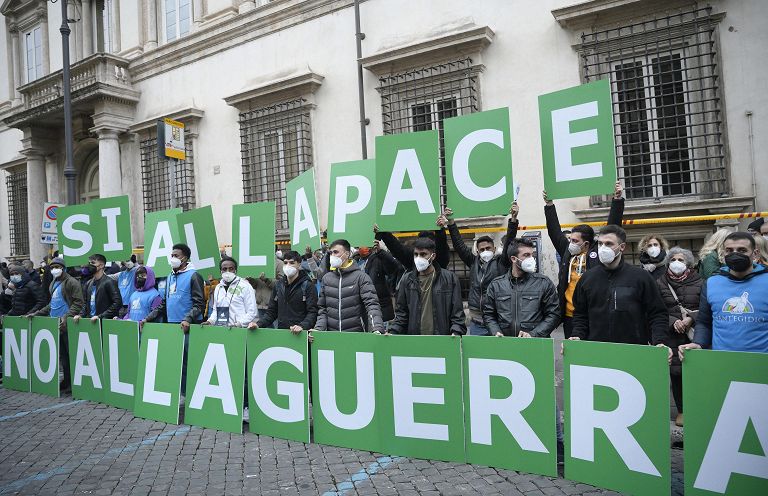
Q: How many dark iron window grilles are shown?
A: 5